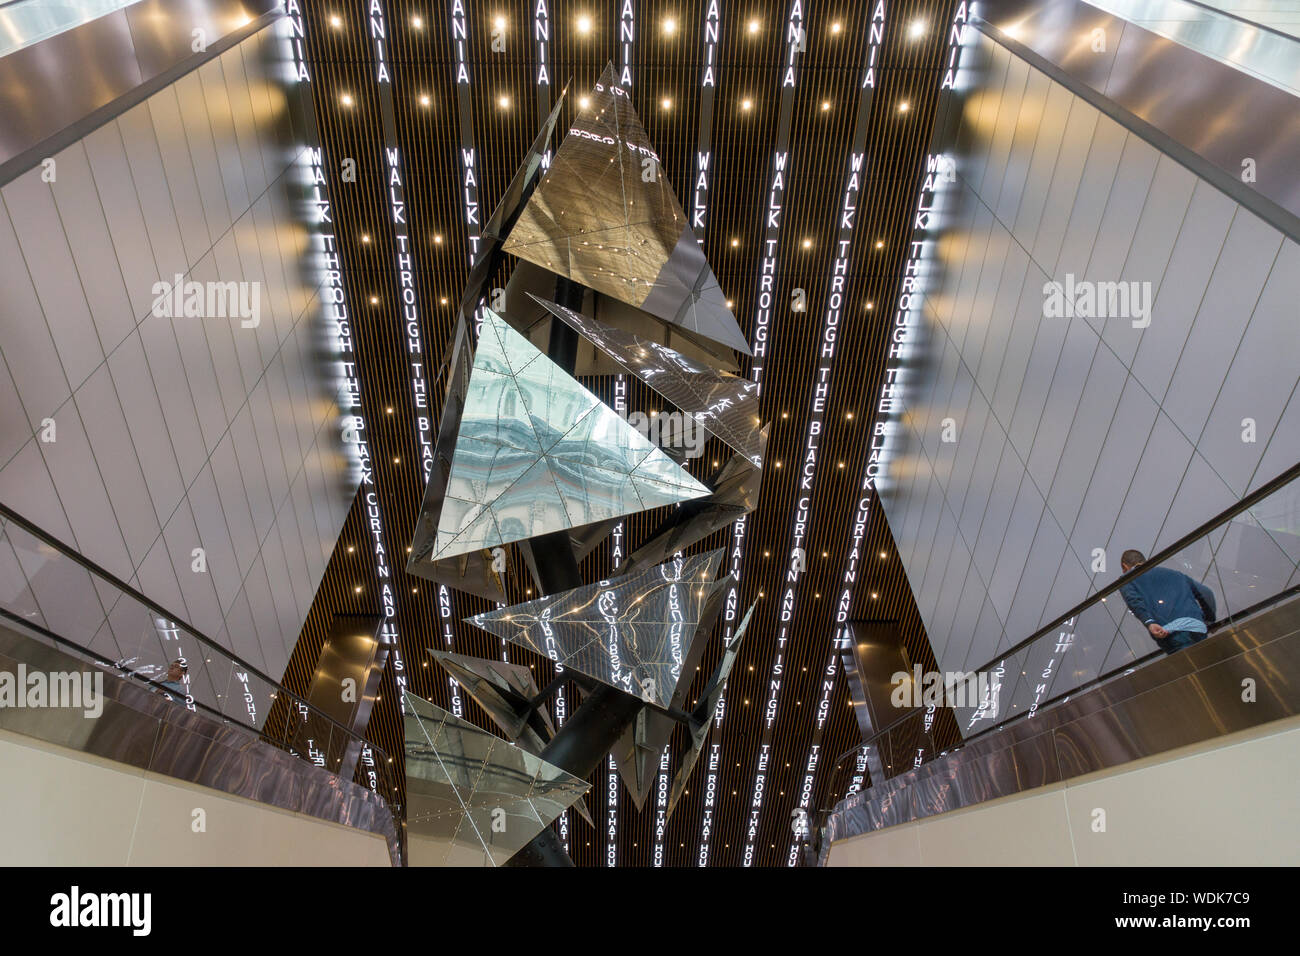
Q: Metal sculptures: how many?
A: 1